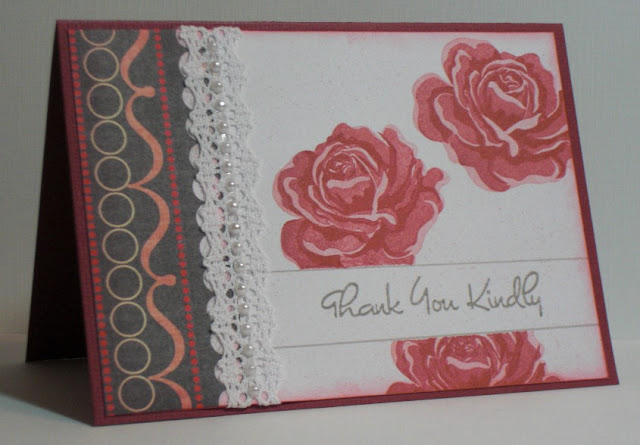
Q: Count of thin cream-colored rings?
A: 11